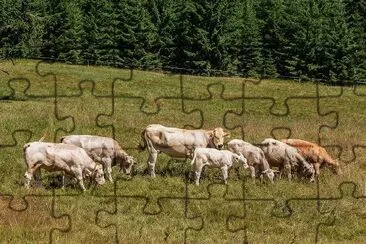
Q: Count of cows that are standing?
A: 7